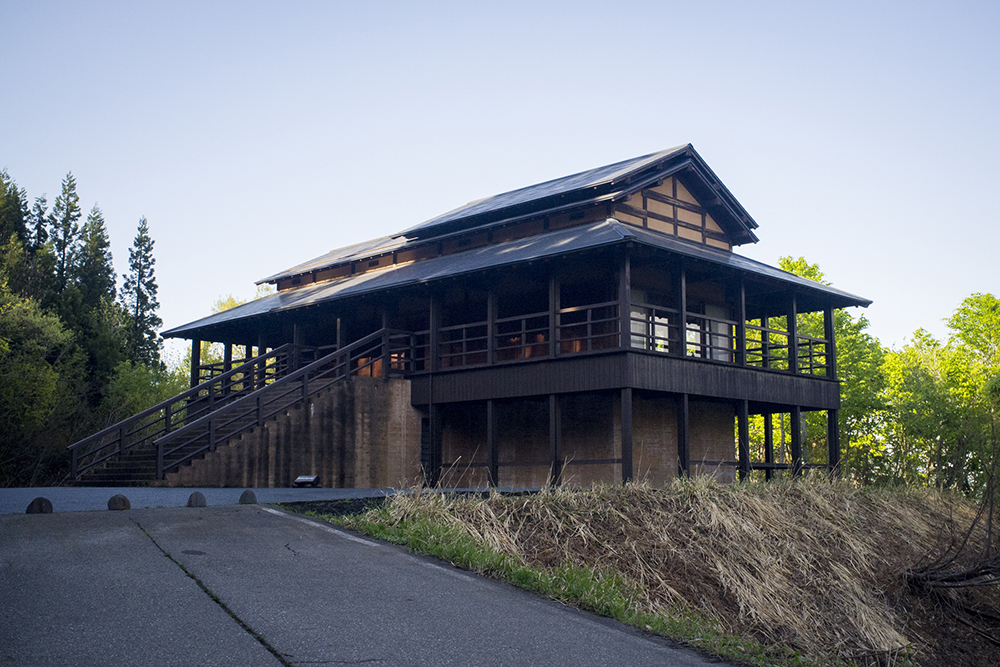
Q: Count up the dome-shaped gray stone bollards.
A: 4